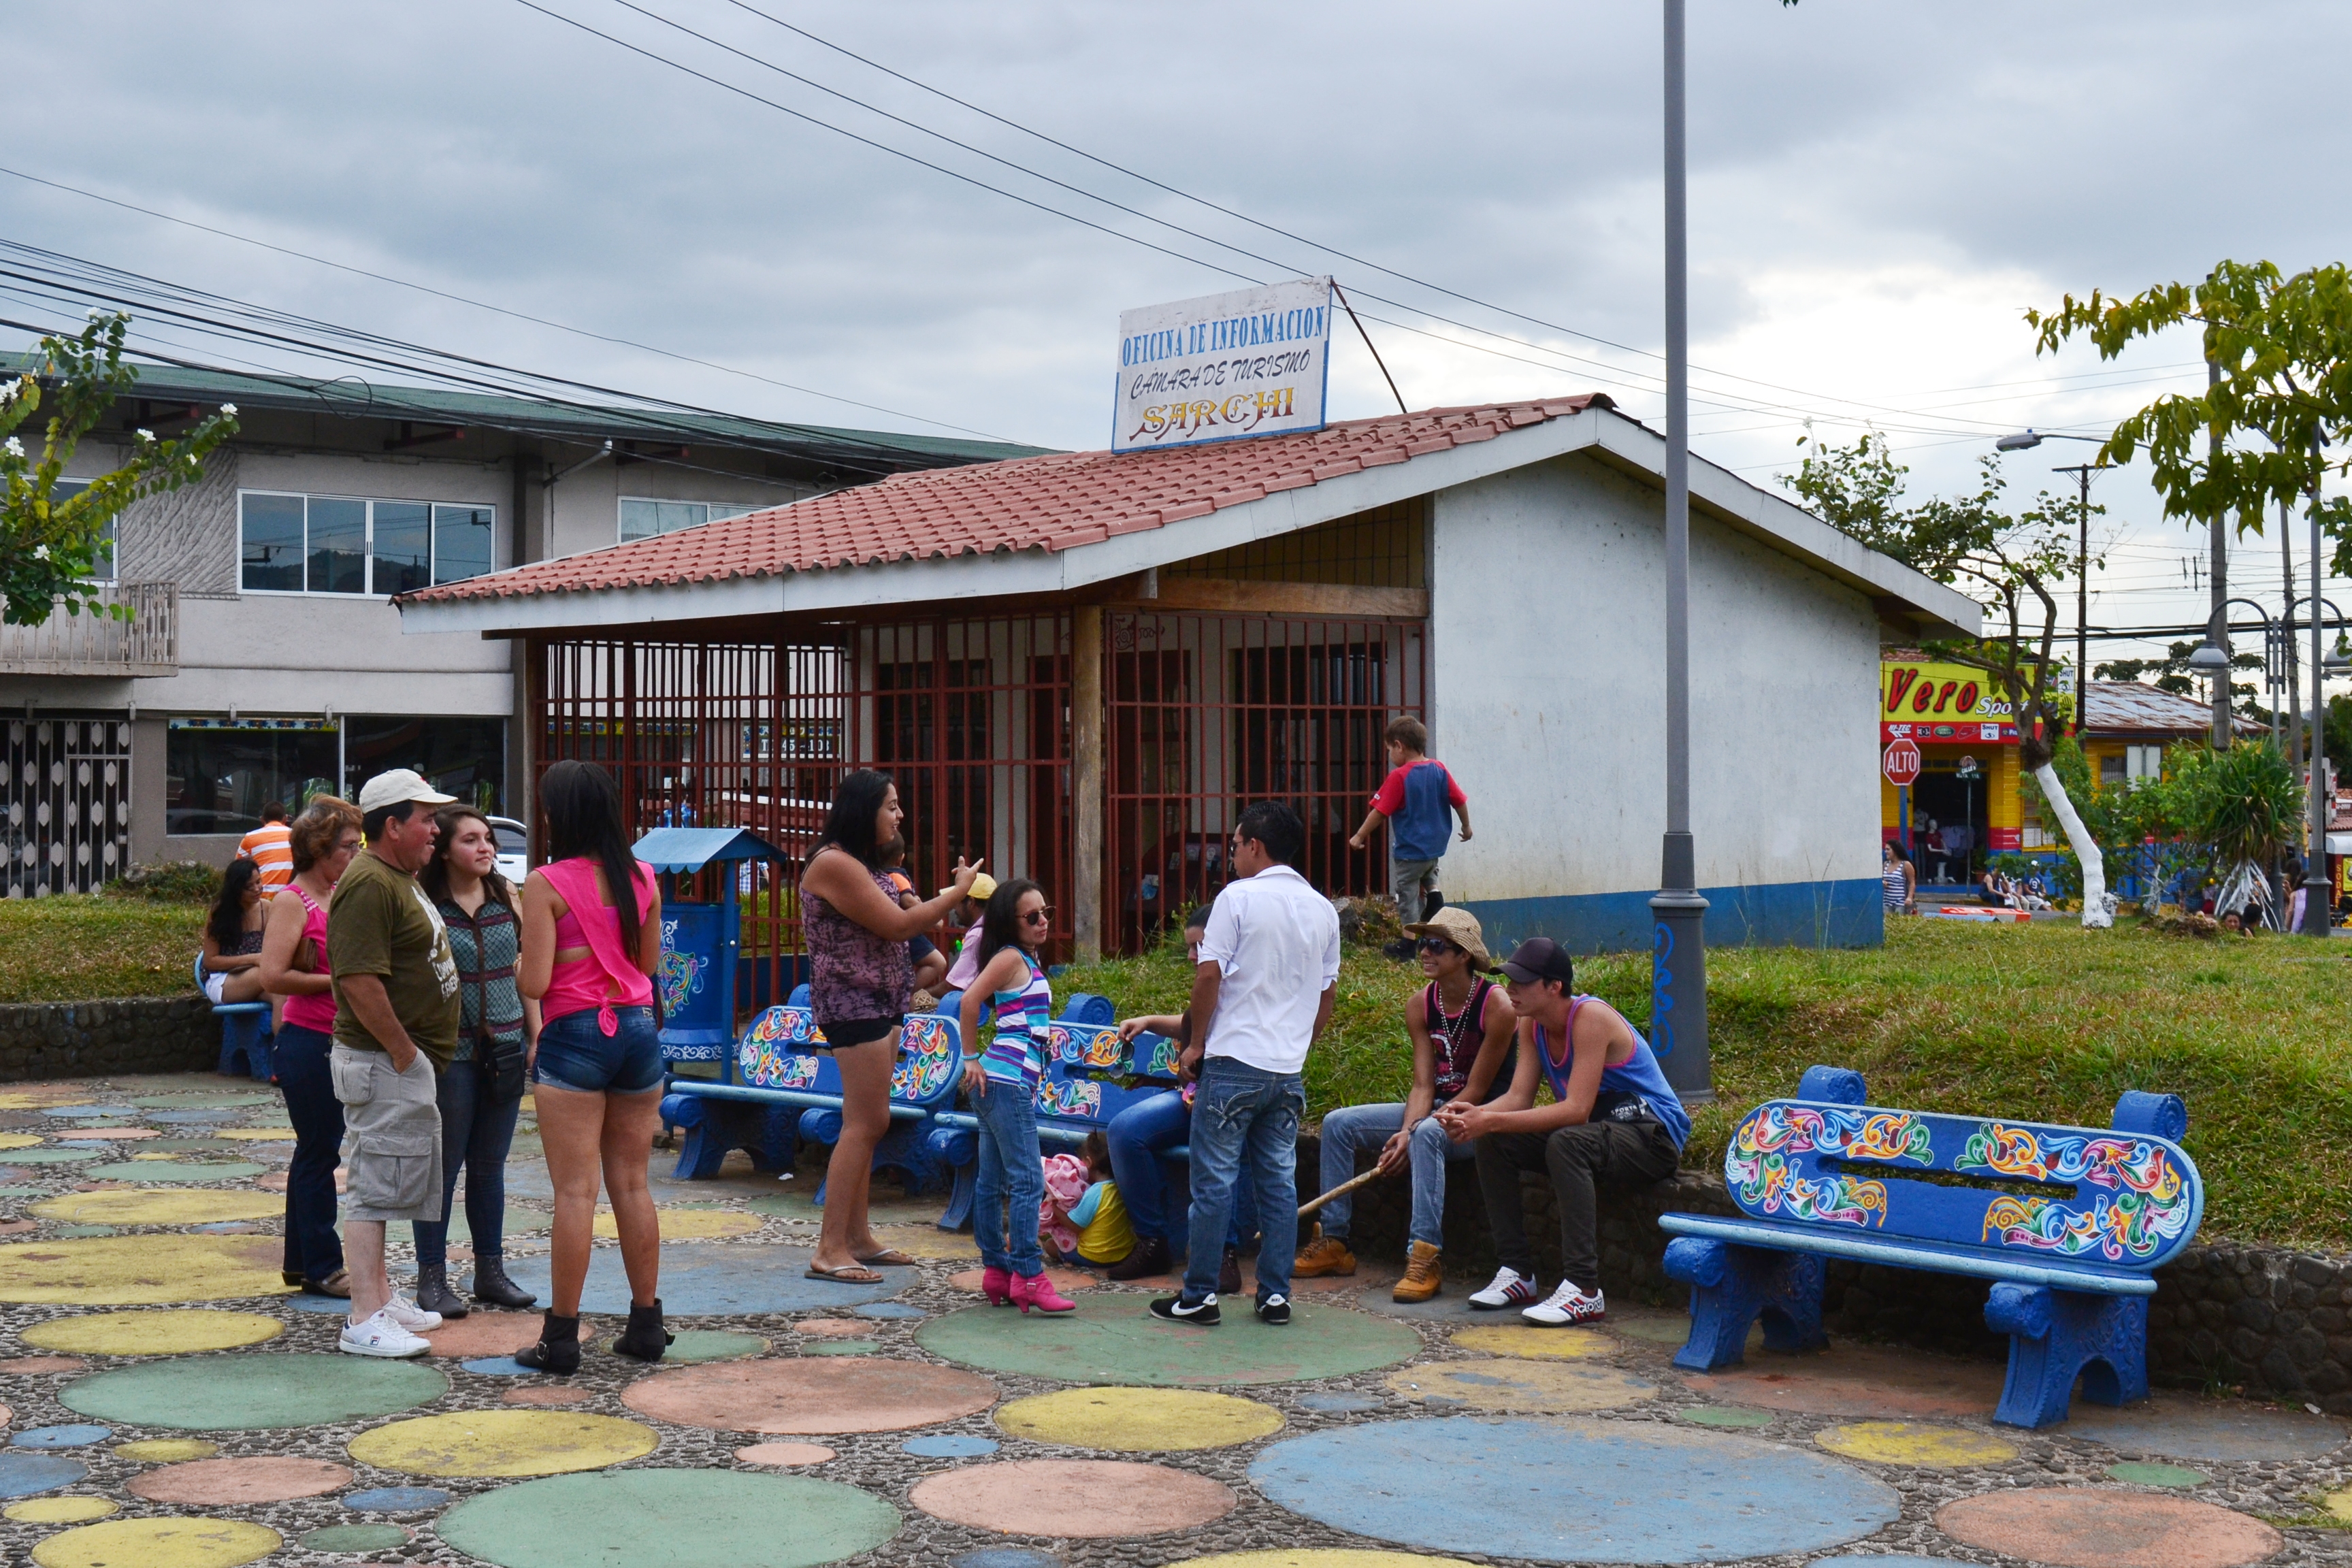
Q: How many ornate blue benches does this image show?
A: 4